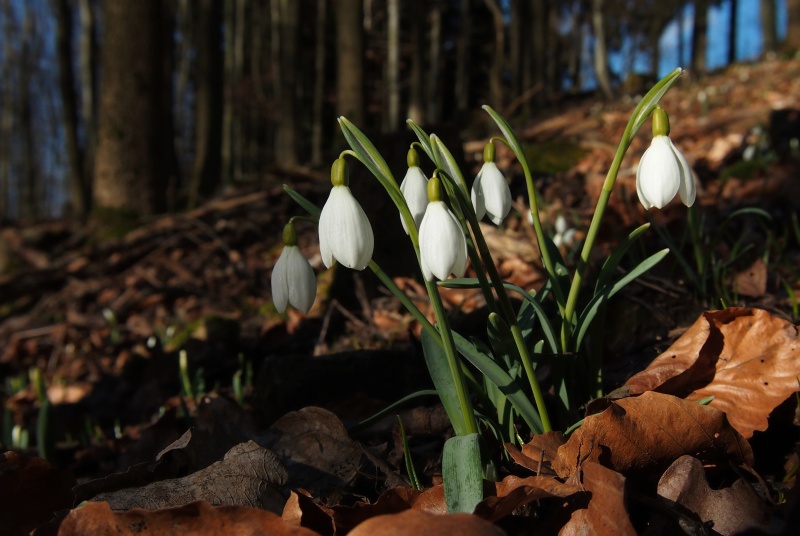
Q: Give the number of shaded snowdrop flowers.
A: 1